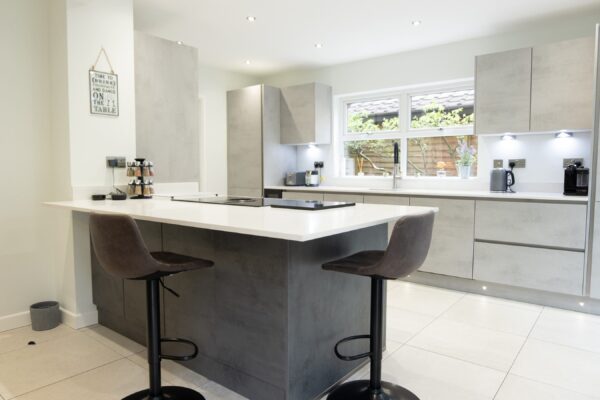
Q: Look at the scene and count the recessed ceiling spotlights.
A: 5